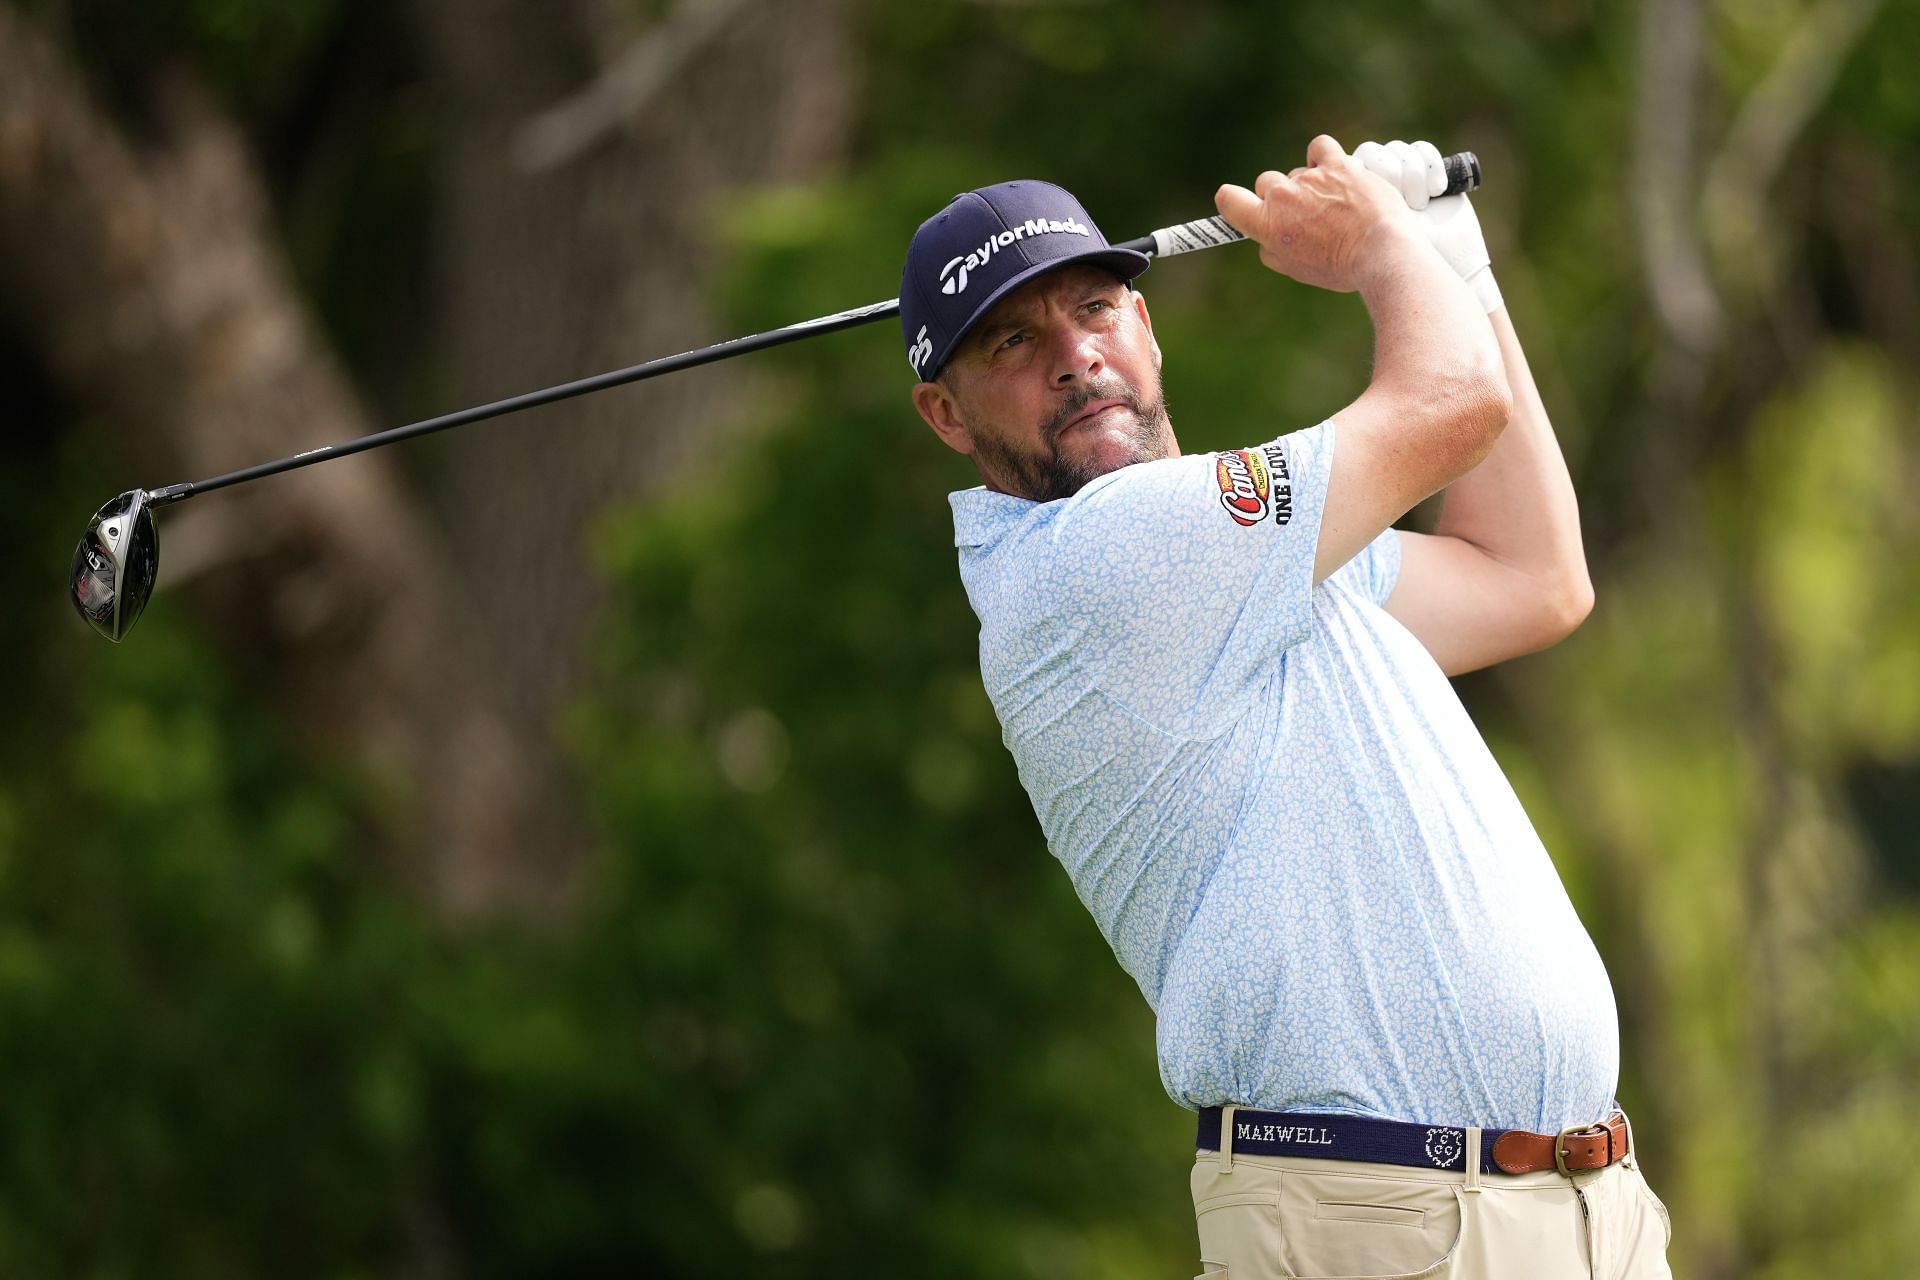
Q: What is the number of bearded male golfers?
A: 1